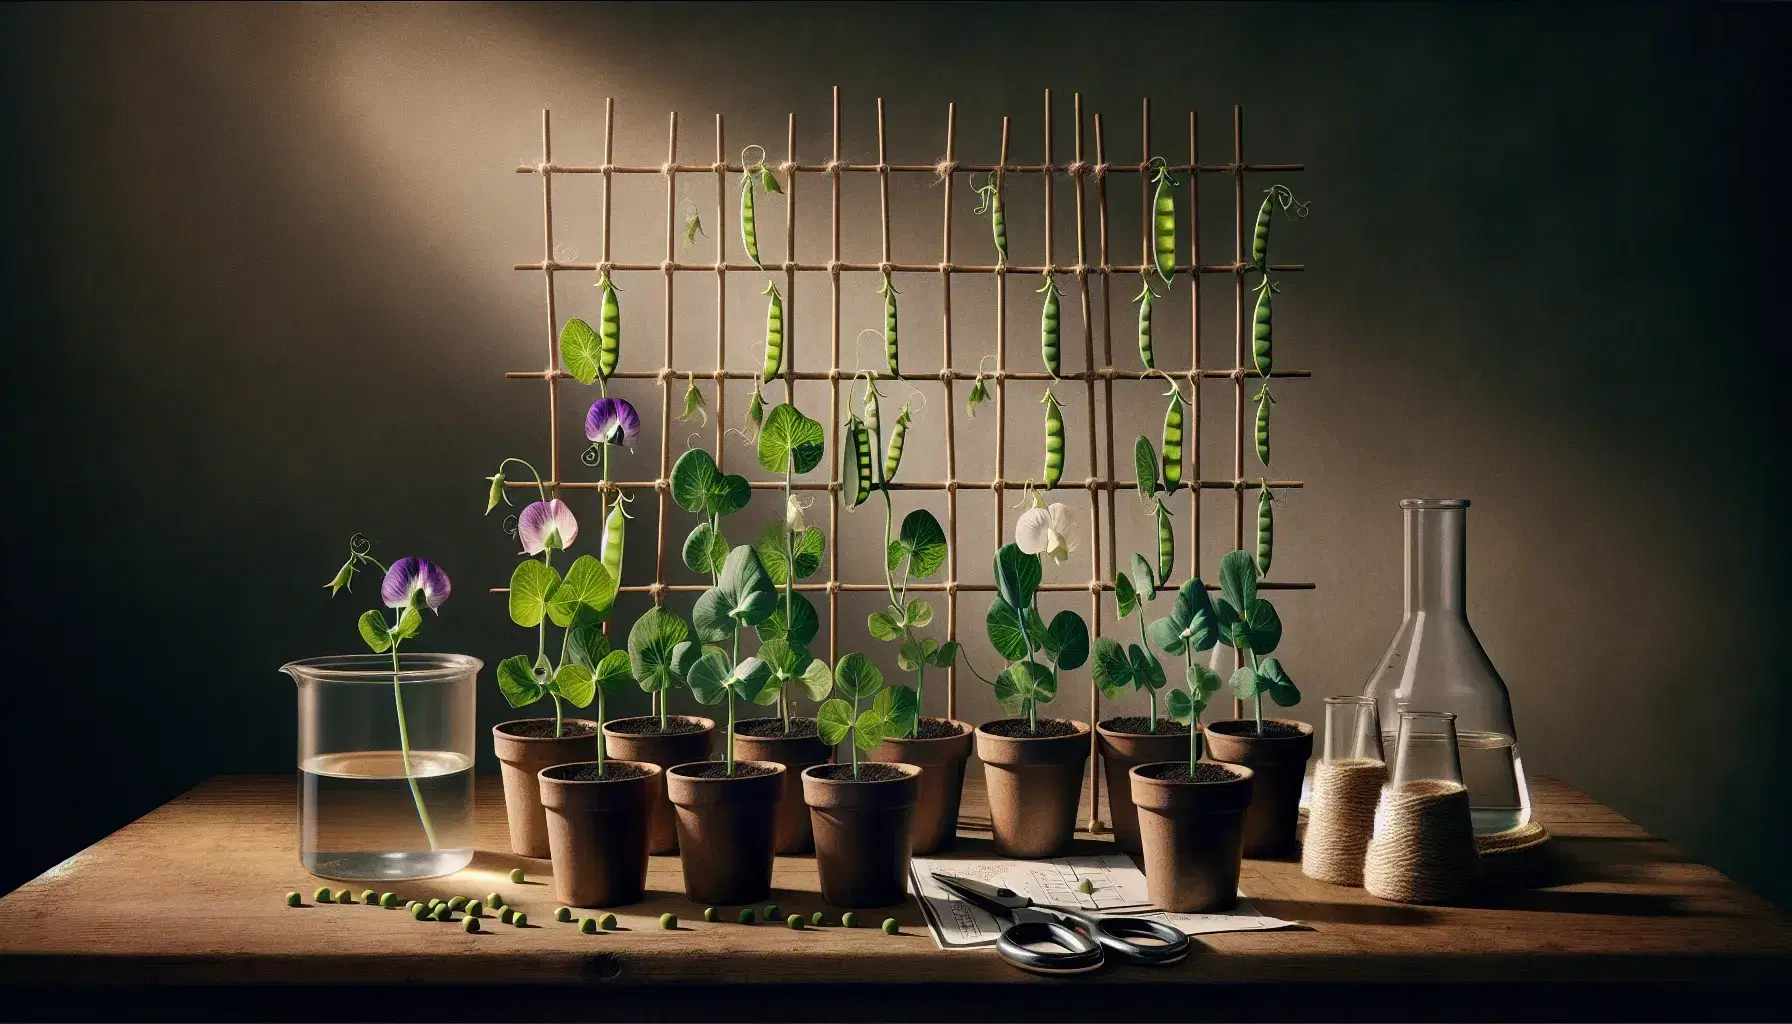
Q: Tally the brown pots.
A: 11